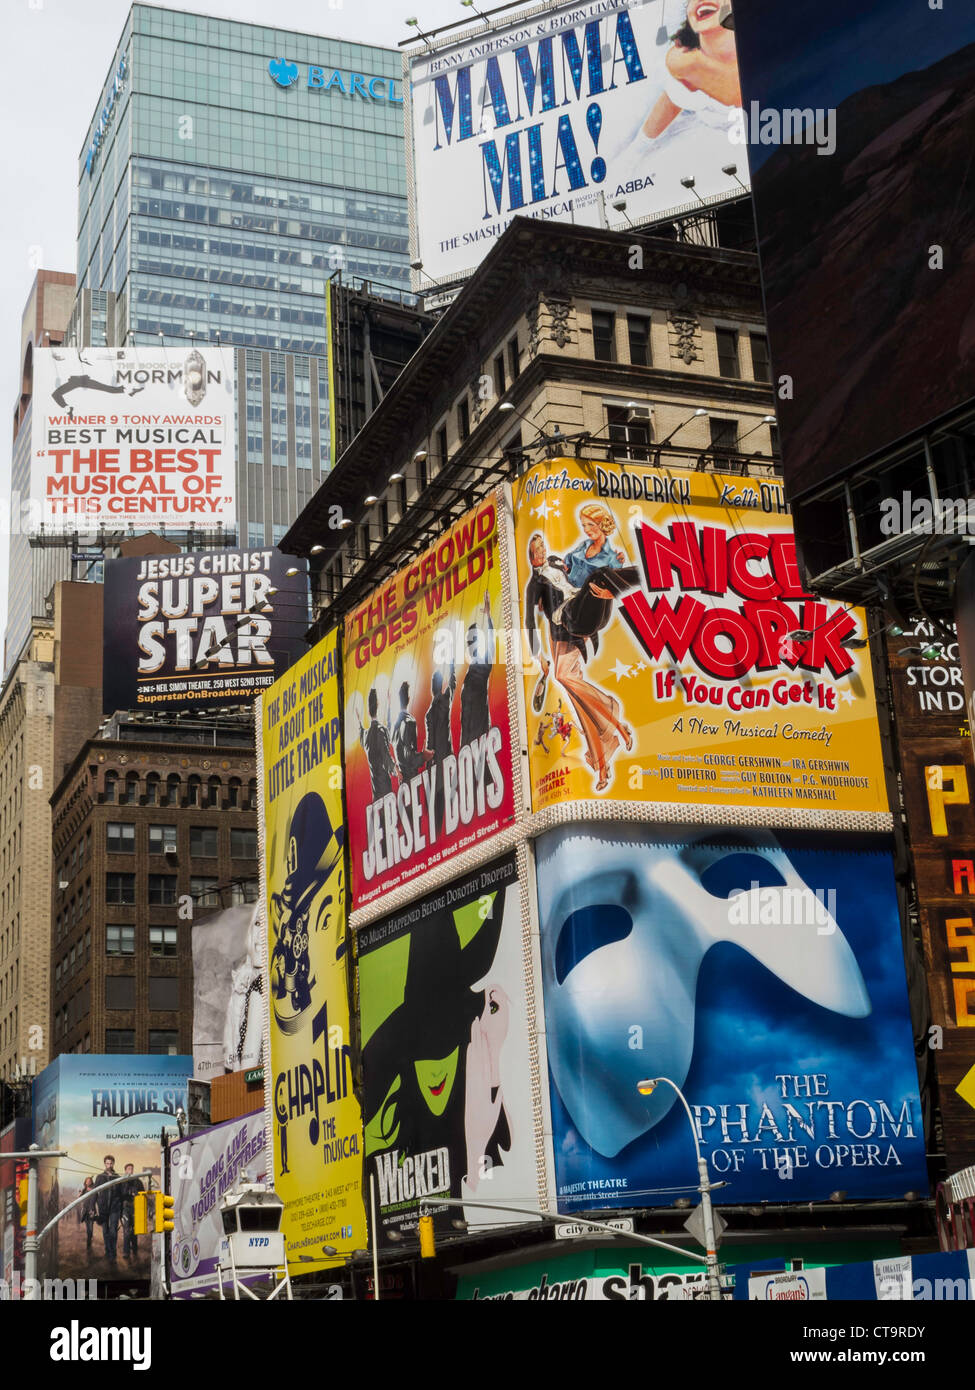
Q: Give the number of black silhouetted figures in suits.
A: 4